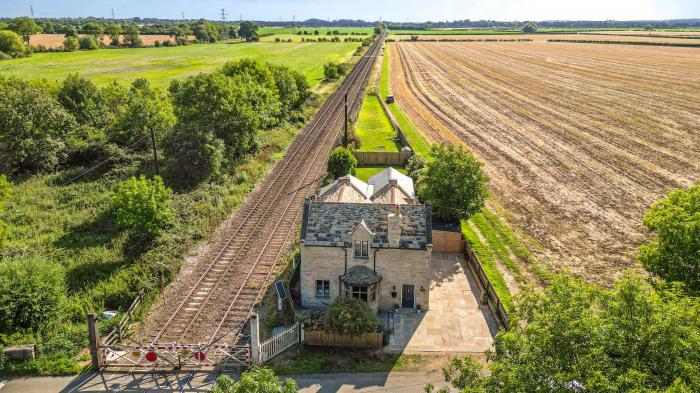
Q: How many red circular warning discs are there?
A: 2